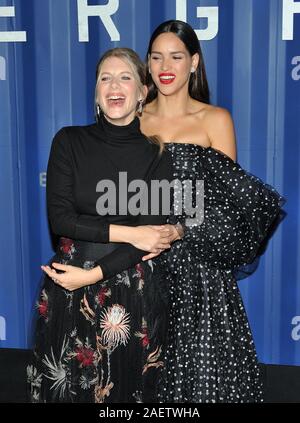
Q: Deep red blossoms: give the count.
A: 6